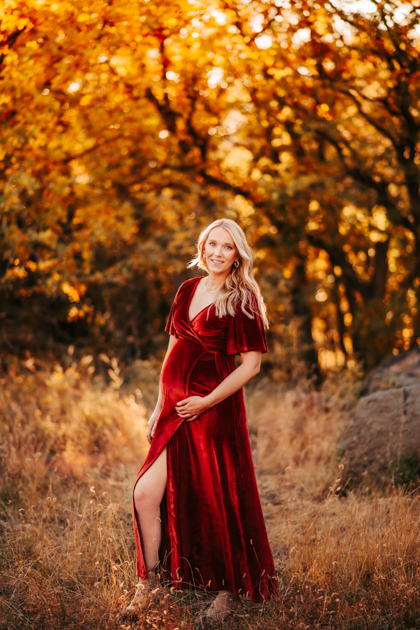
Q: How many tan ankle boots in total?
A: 2